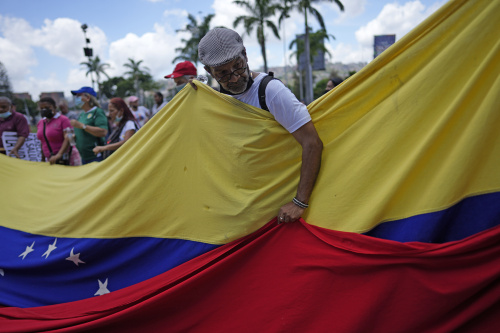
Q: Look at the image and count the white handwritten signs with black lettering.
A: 1